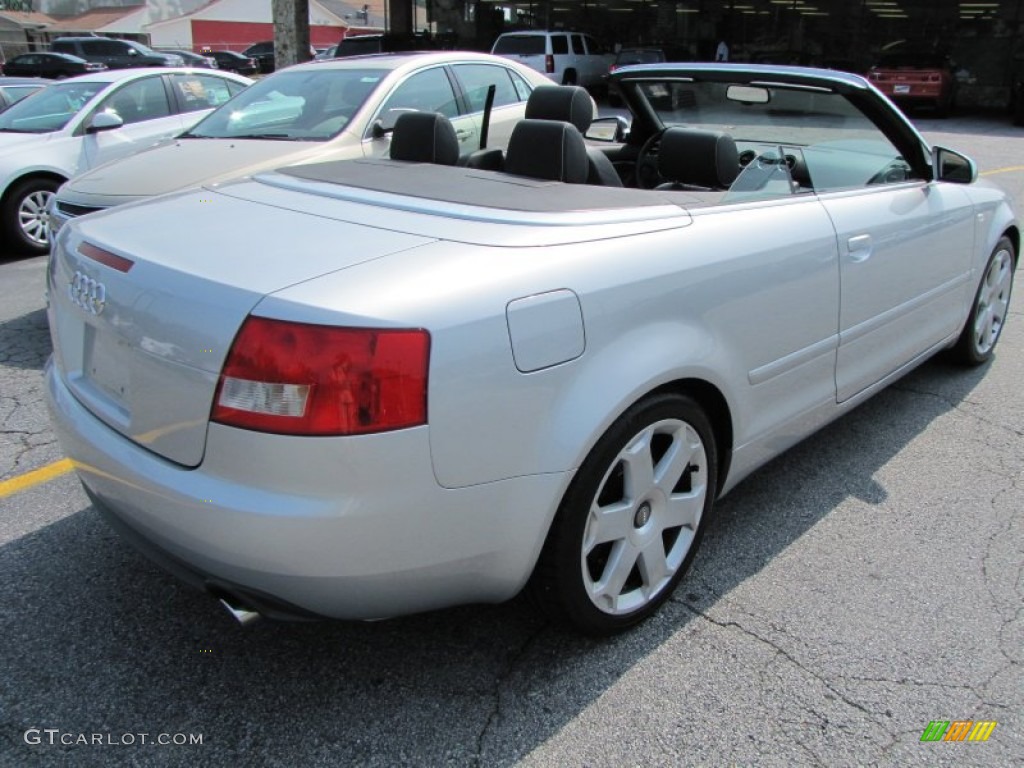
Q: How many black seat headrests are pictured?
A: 4